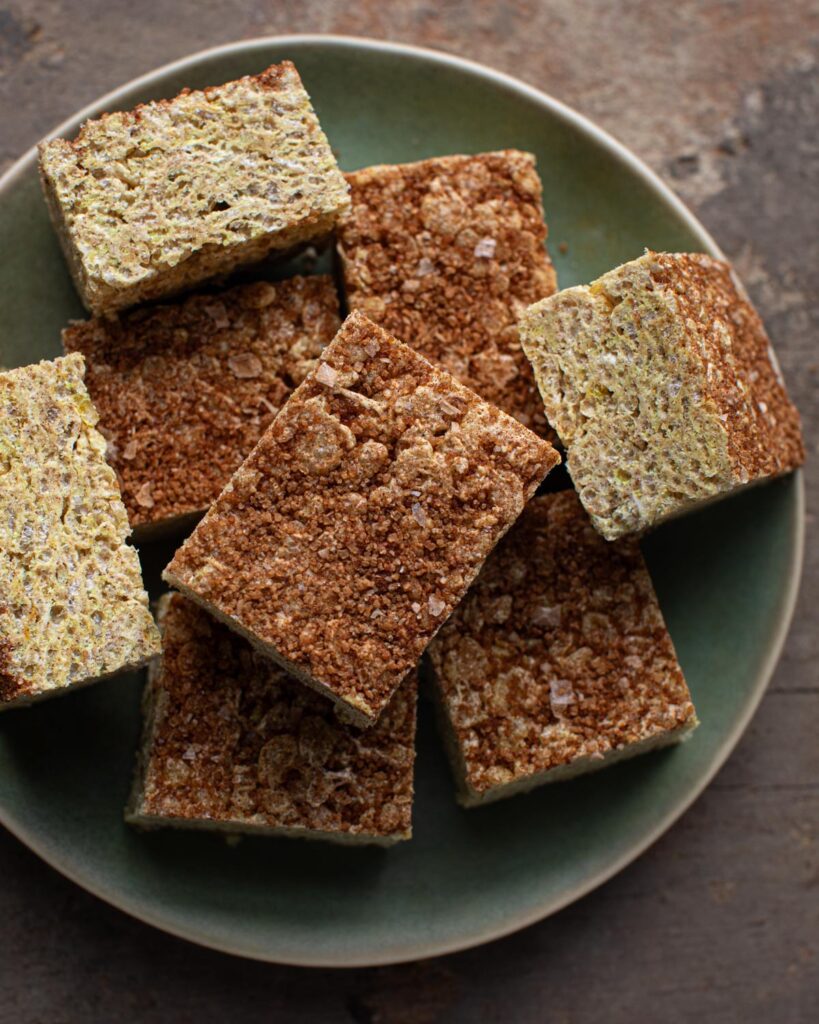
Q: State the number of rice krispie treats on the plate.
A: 8